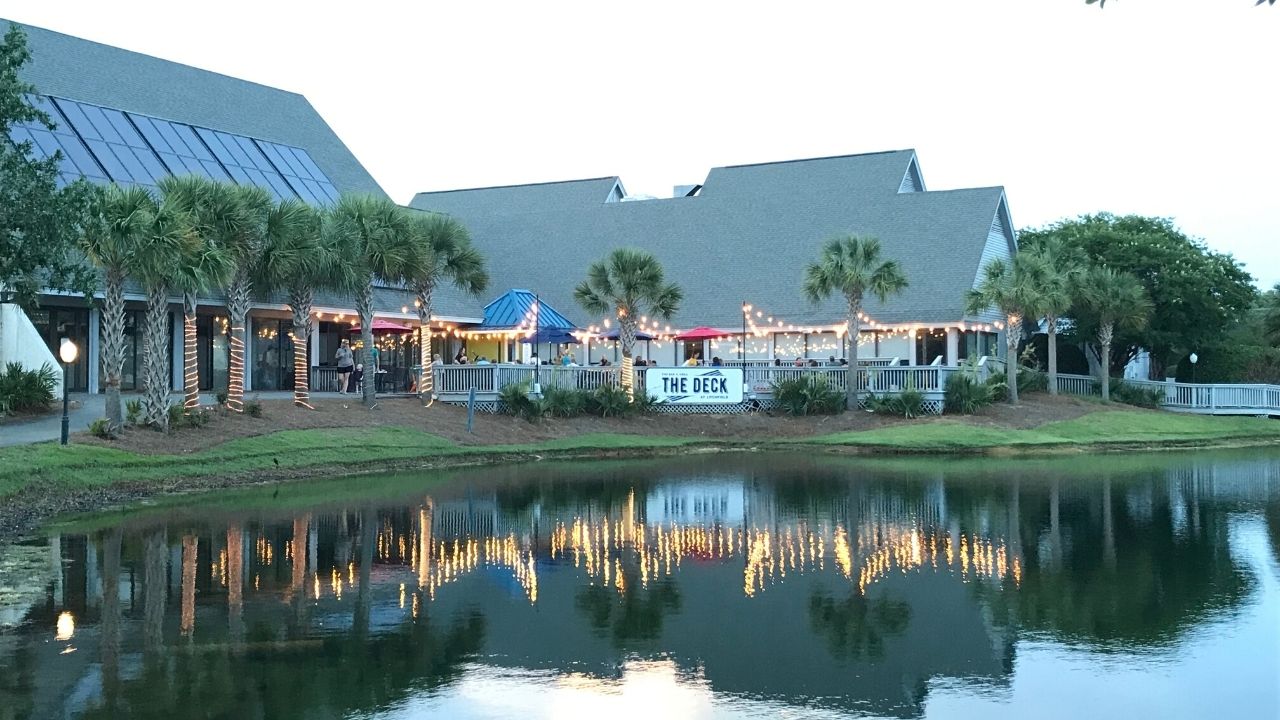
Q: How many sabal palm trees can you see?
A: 12